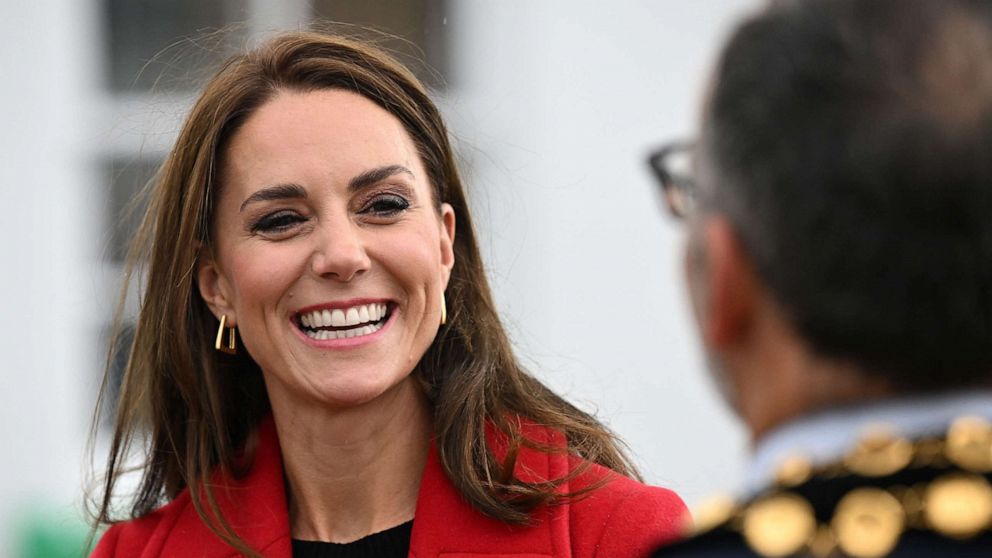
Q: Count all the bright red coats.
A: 1